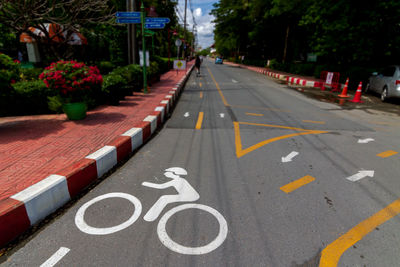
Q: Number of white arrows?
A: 5